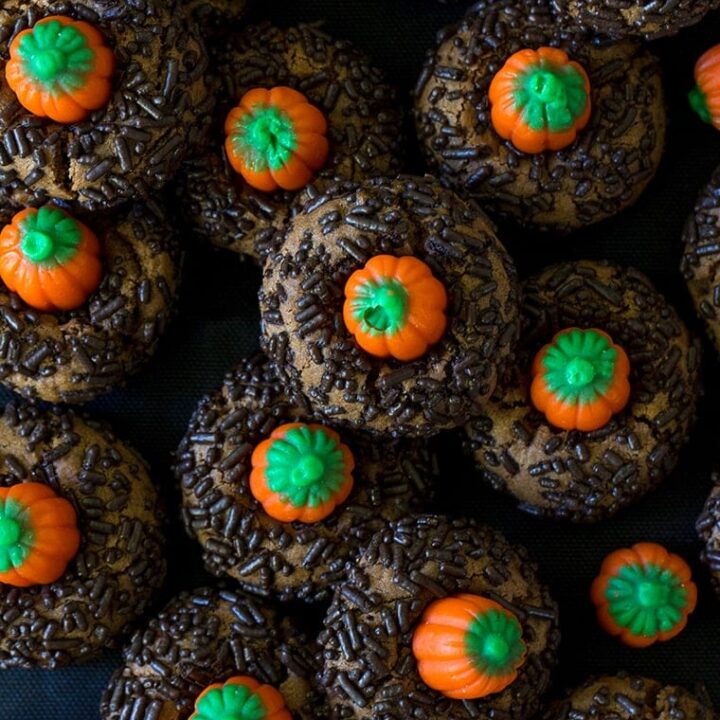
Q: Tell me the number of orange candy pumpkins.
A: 12